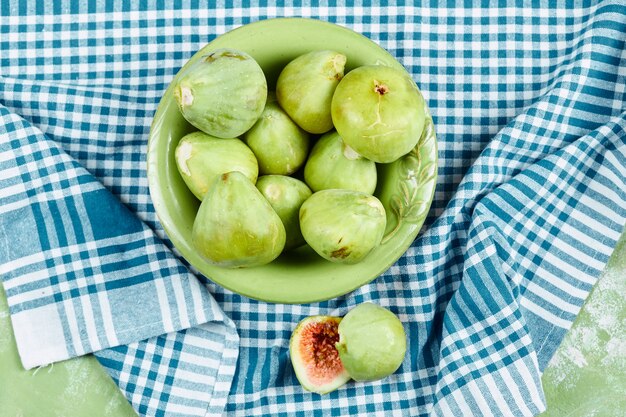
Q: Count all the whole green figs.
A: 9